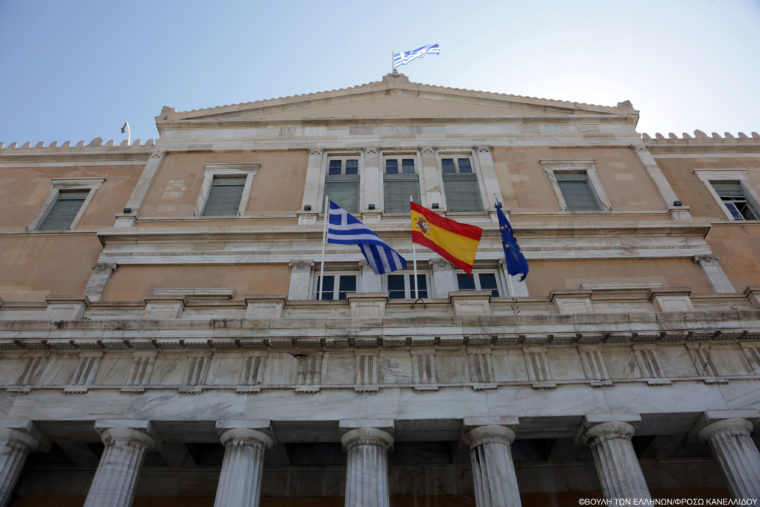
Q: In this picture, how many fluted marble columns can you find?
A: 7